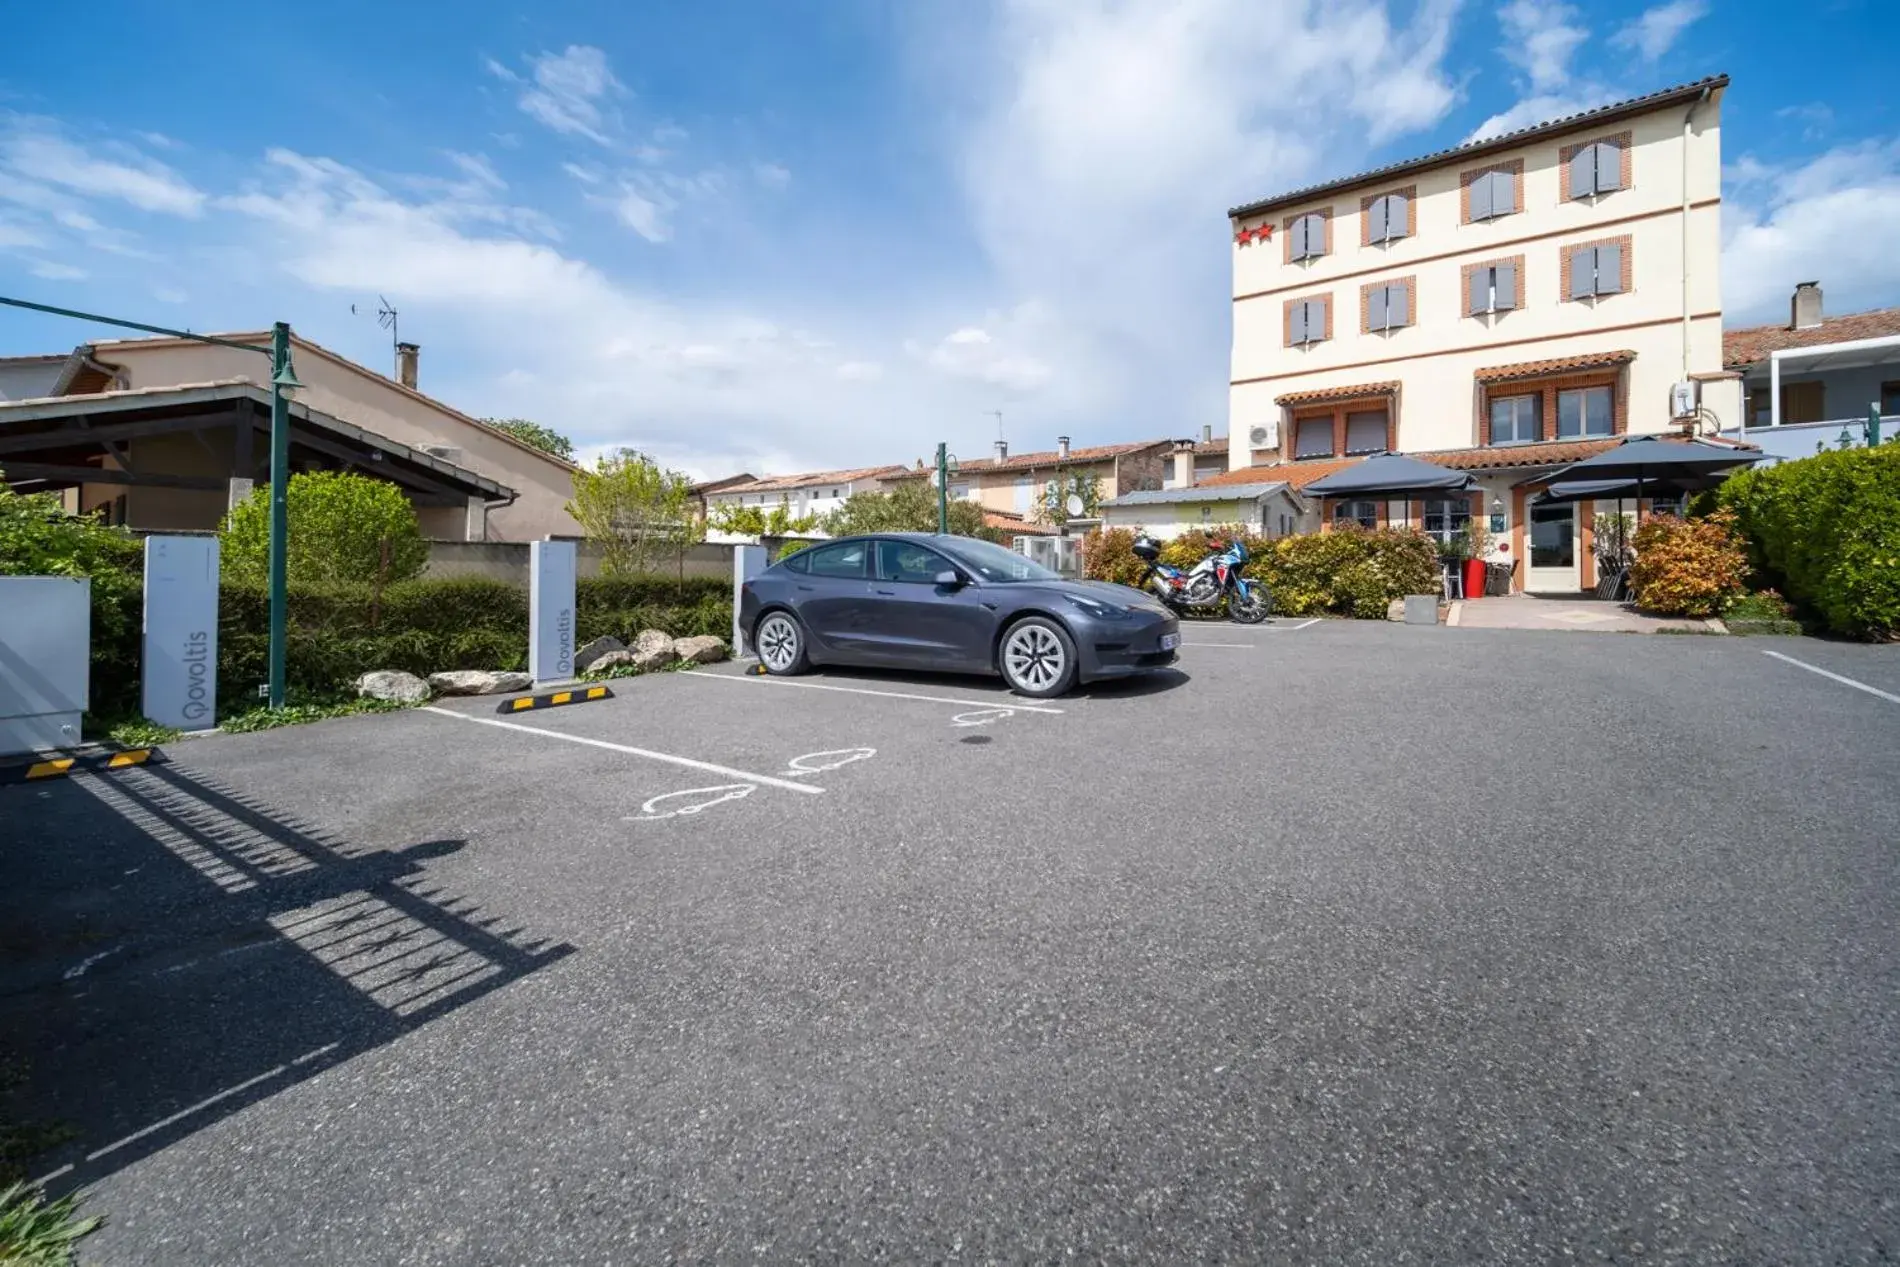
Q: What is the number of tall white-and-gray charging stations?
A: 3